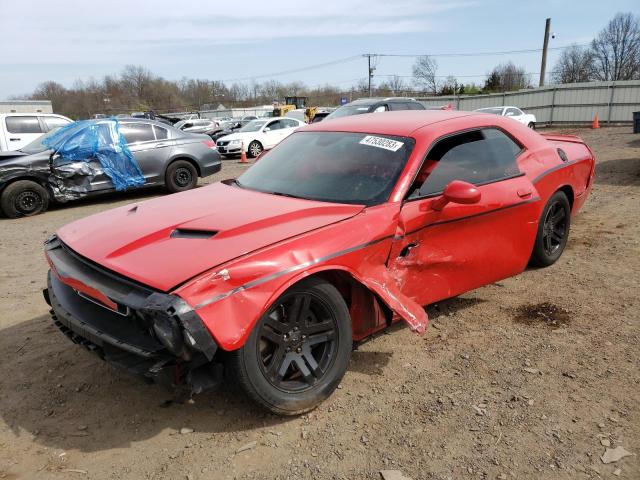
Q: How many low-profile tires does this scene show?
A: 2